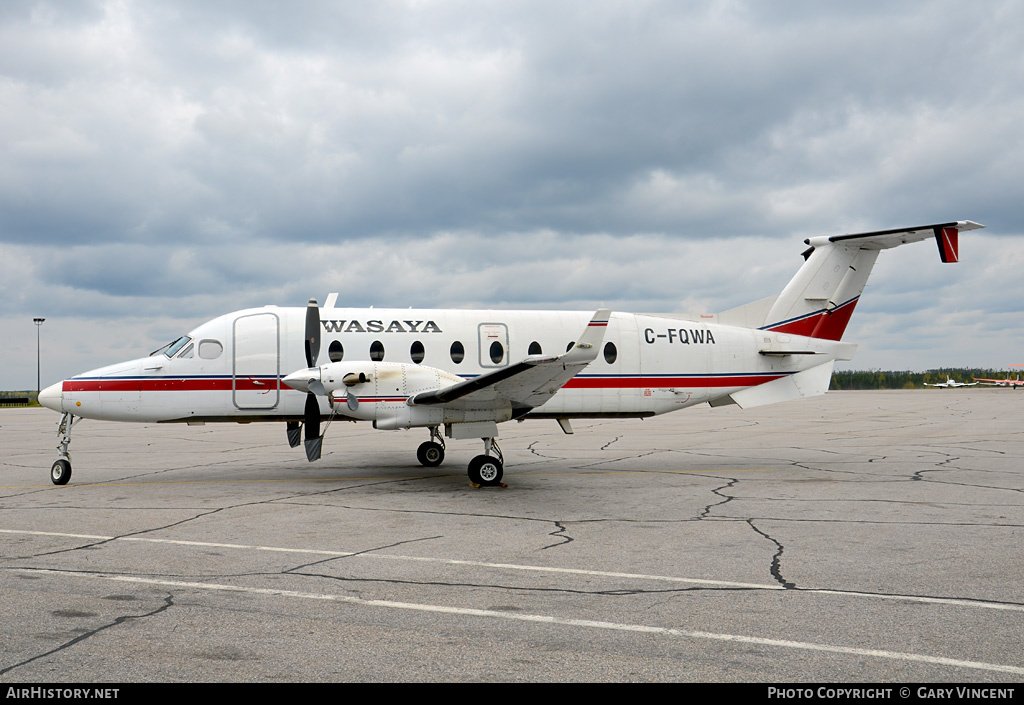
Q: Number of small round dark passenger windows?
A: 8